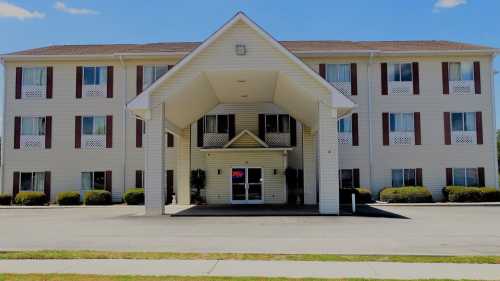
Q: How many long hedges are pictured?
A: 2